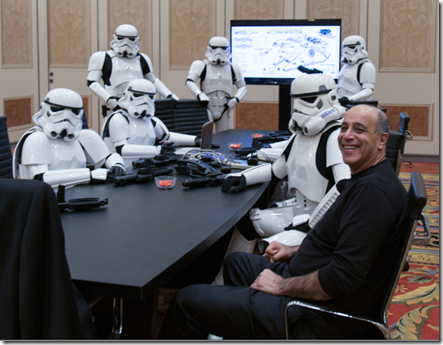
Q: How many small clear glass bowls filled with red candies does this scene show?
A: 3